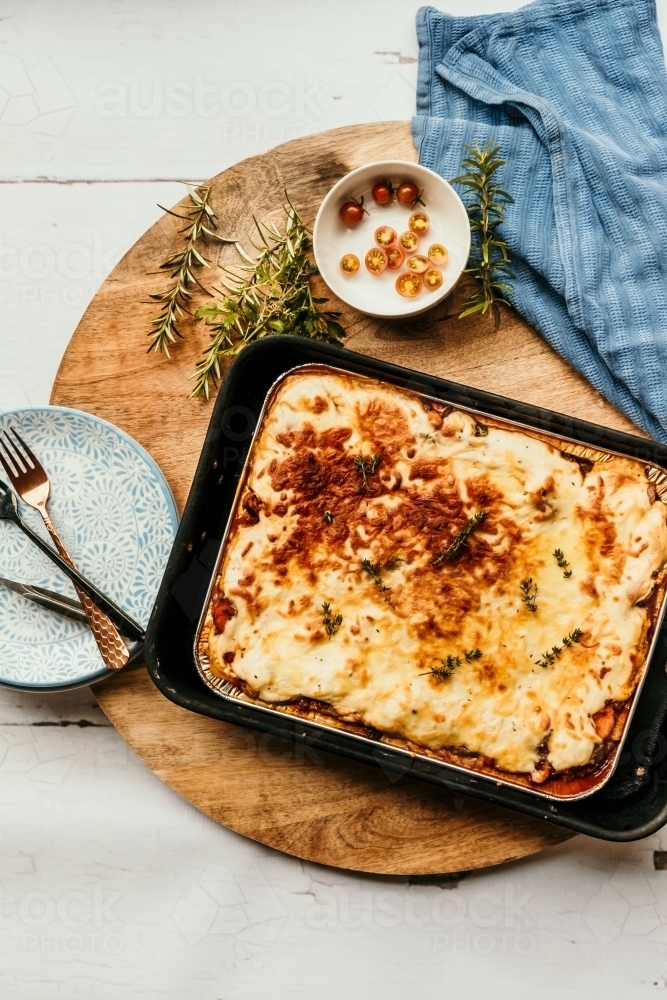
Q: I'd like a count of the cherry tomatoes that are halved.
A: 10